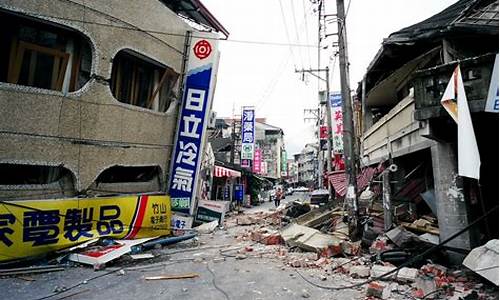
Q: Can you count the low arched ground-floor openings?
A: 2